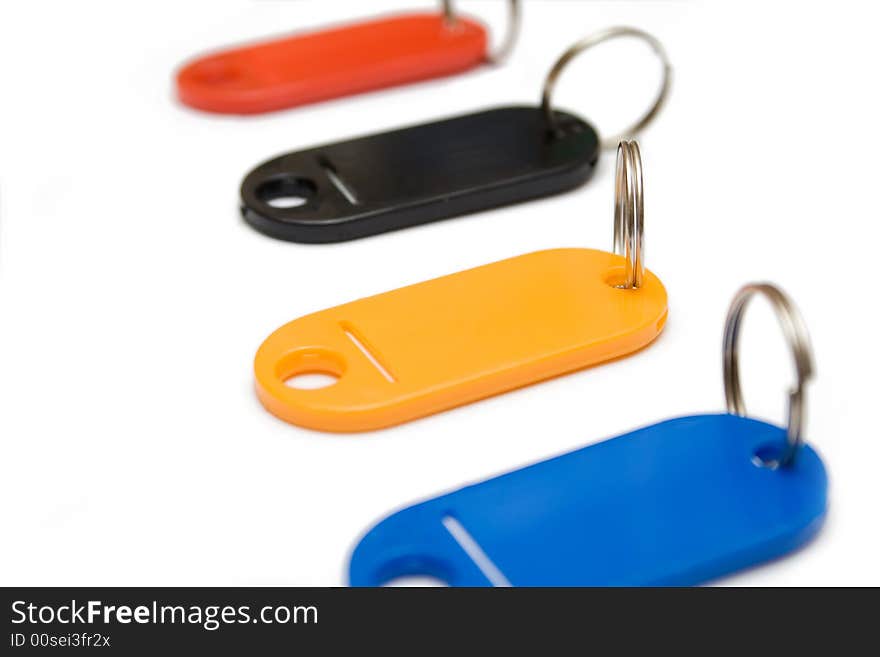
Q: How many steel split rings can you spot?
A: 4